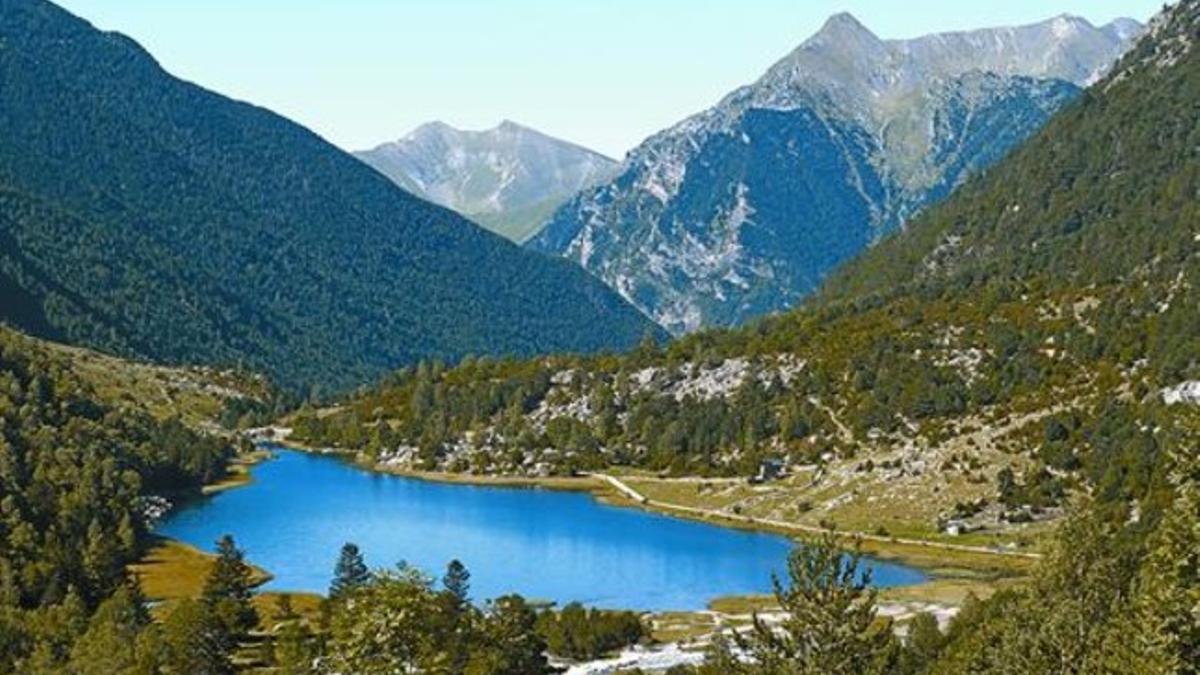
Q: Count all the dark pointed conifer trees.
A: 3